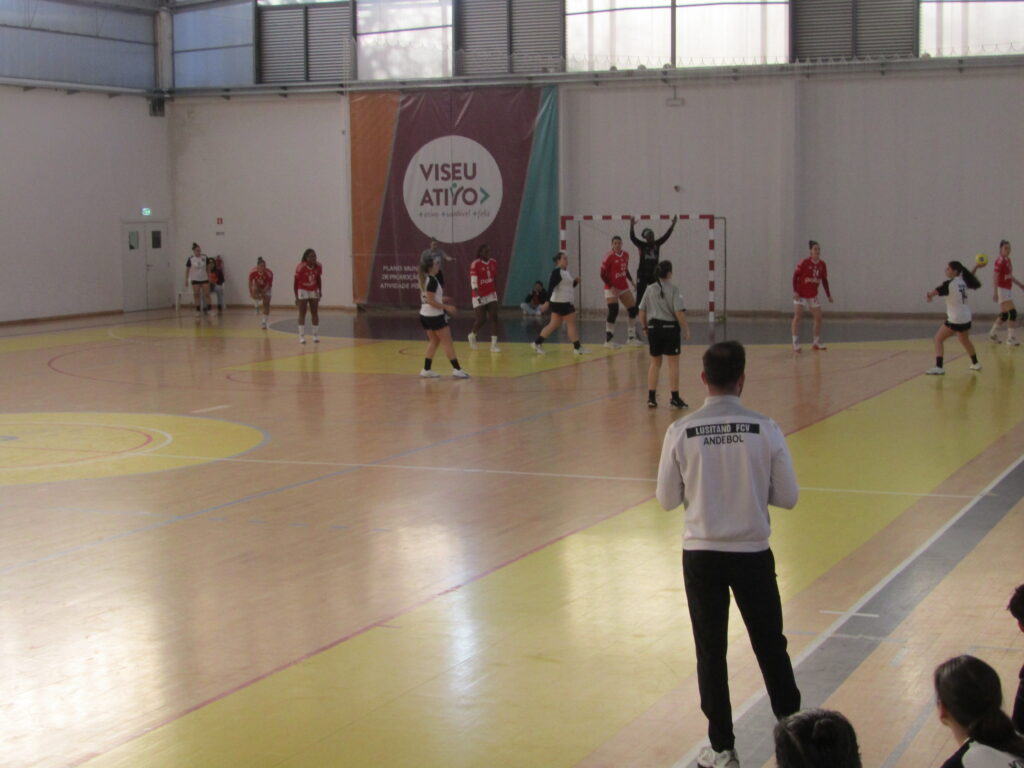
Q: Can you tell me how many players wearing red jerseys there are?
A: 6